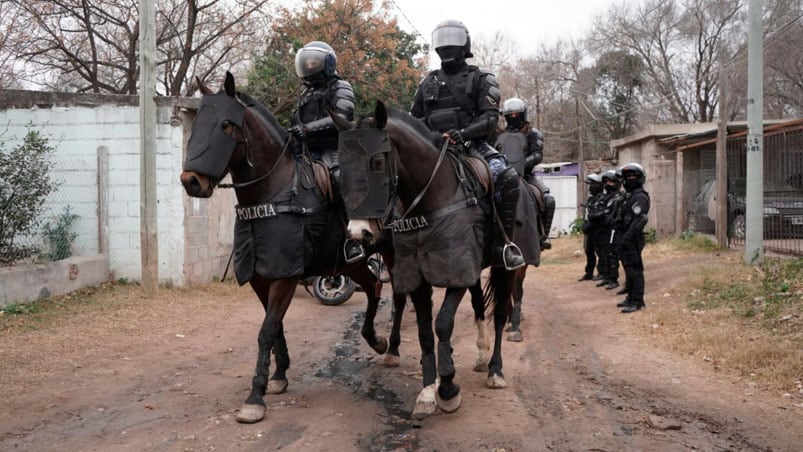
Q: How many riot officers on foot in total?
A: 4